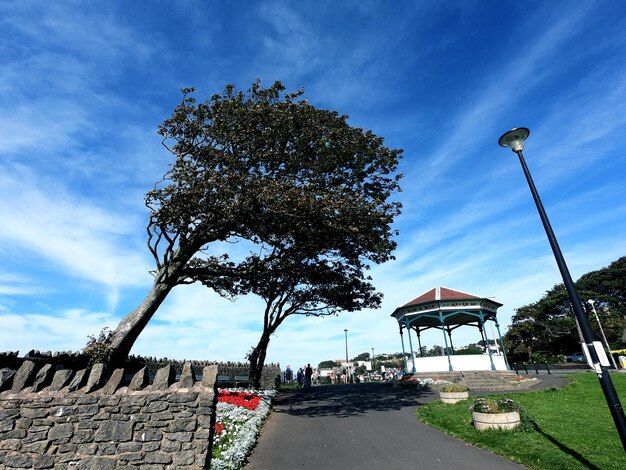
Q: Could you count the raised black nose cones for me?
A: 0